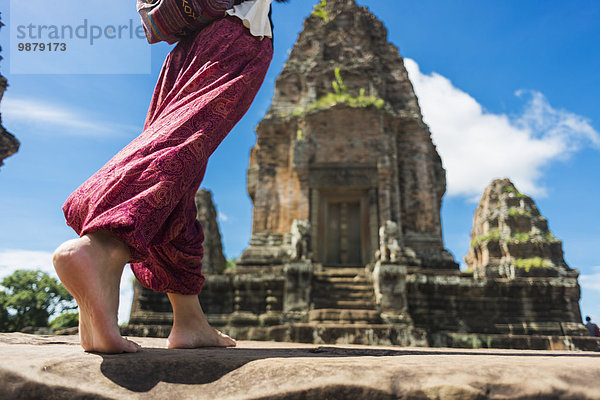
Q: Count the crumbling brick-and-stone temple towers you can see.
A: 3